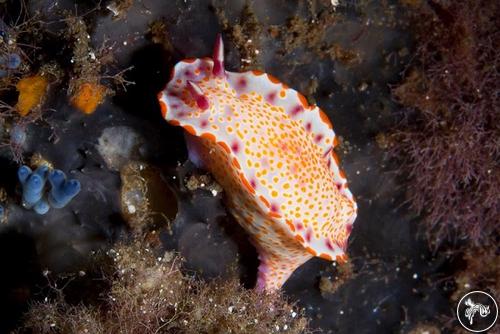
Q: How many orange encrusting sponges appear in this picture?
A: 2